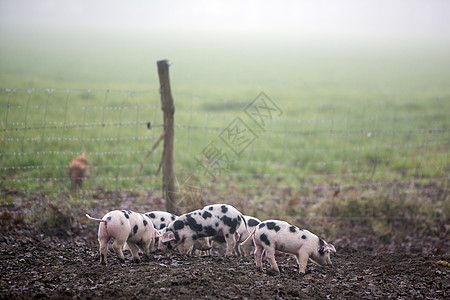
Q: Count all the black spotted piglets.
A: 5